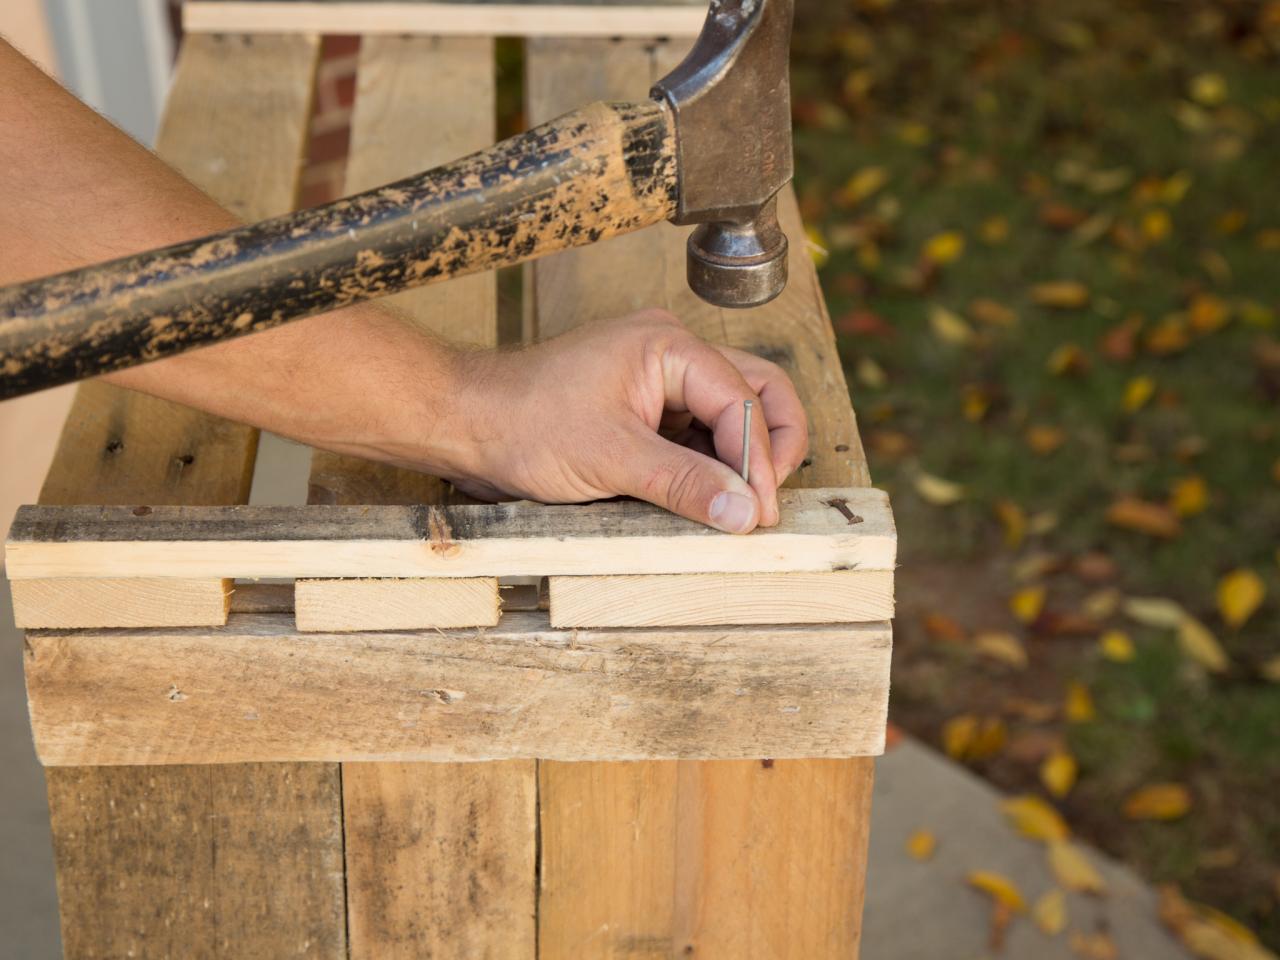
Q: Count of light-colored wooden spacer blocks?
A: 3